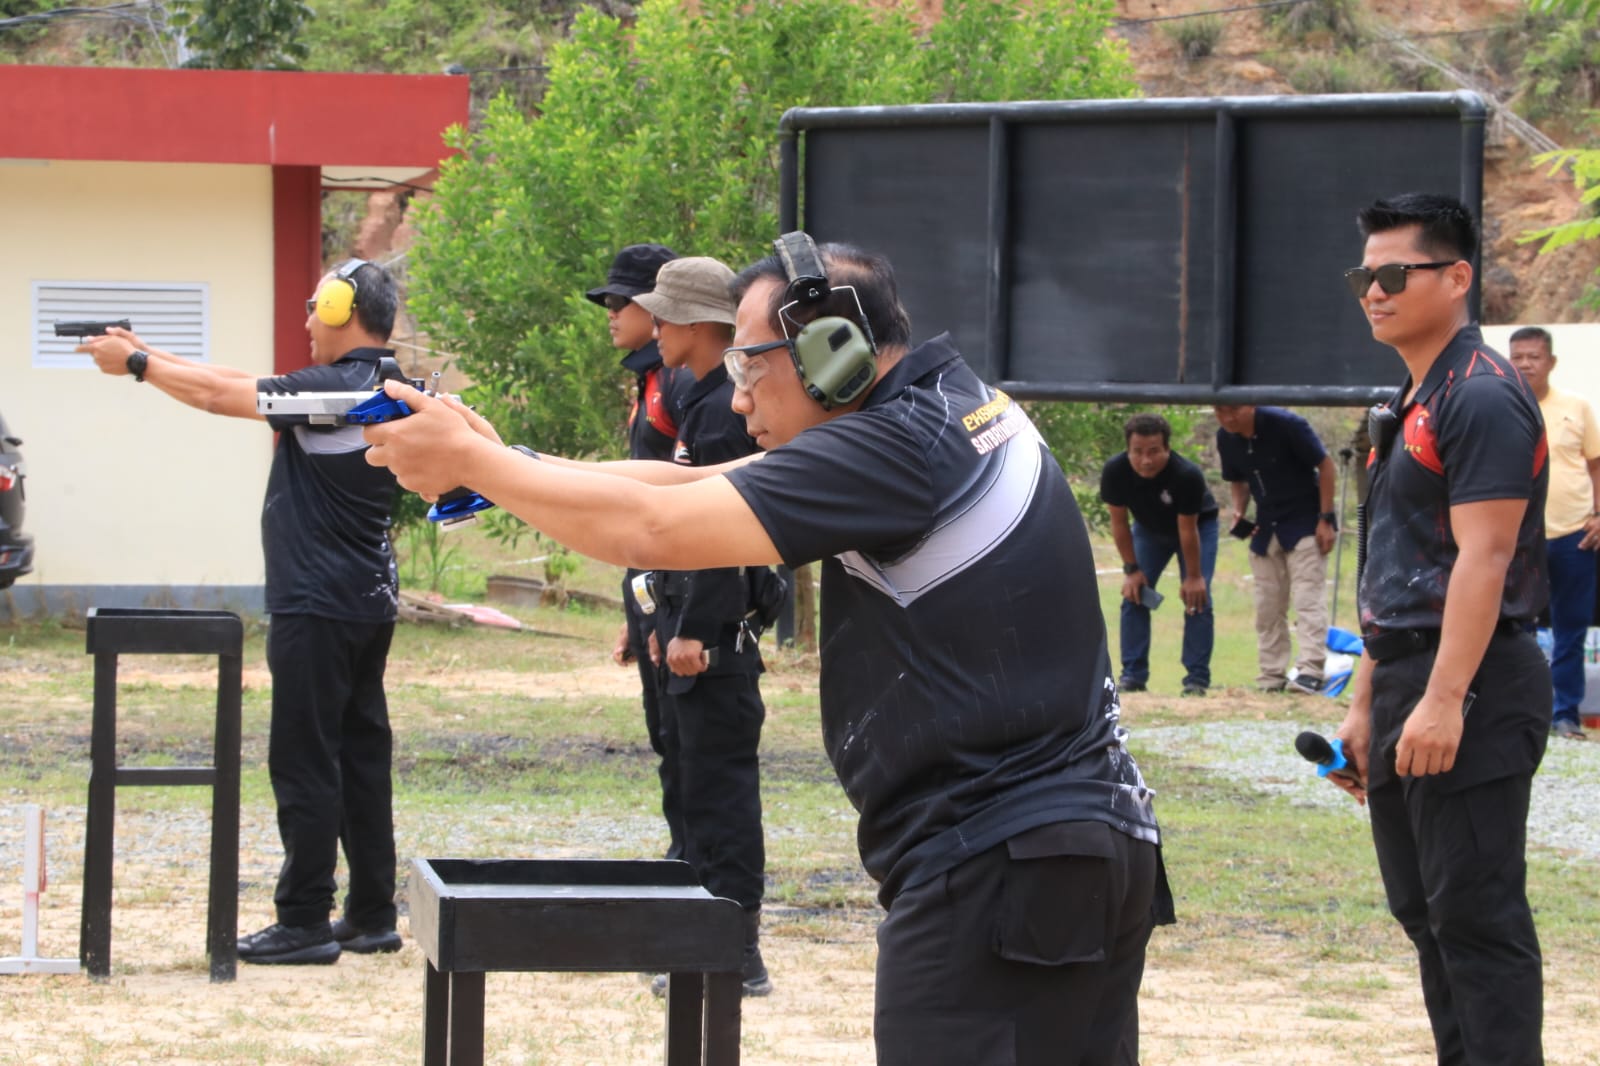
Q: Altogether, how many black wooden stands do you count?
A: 2